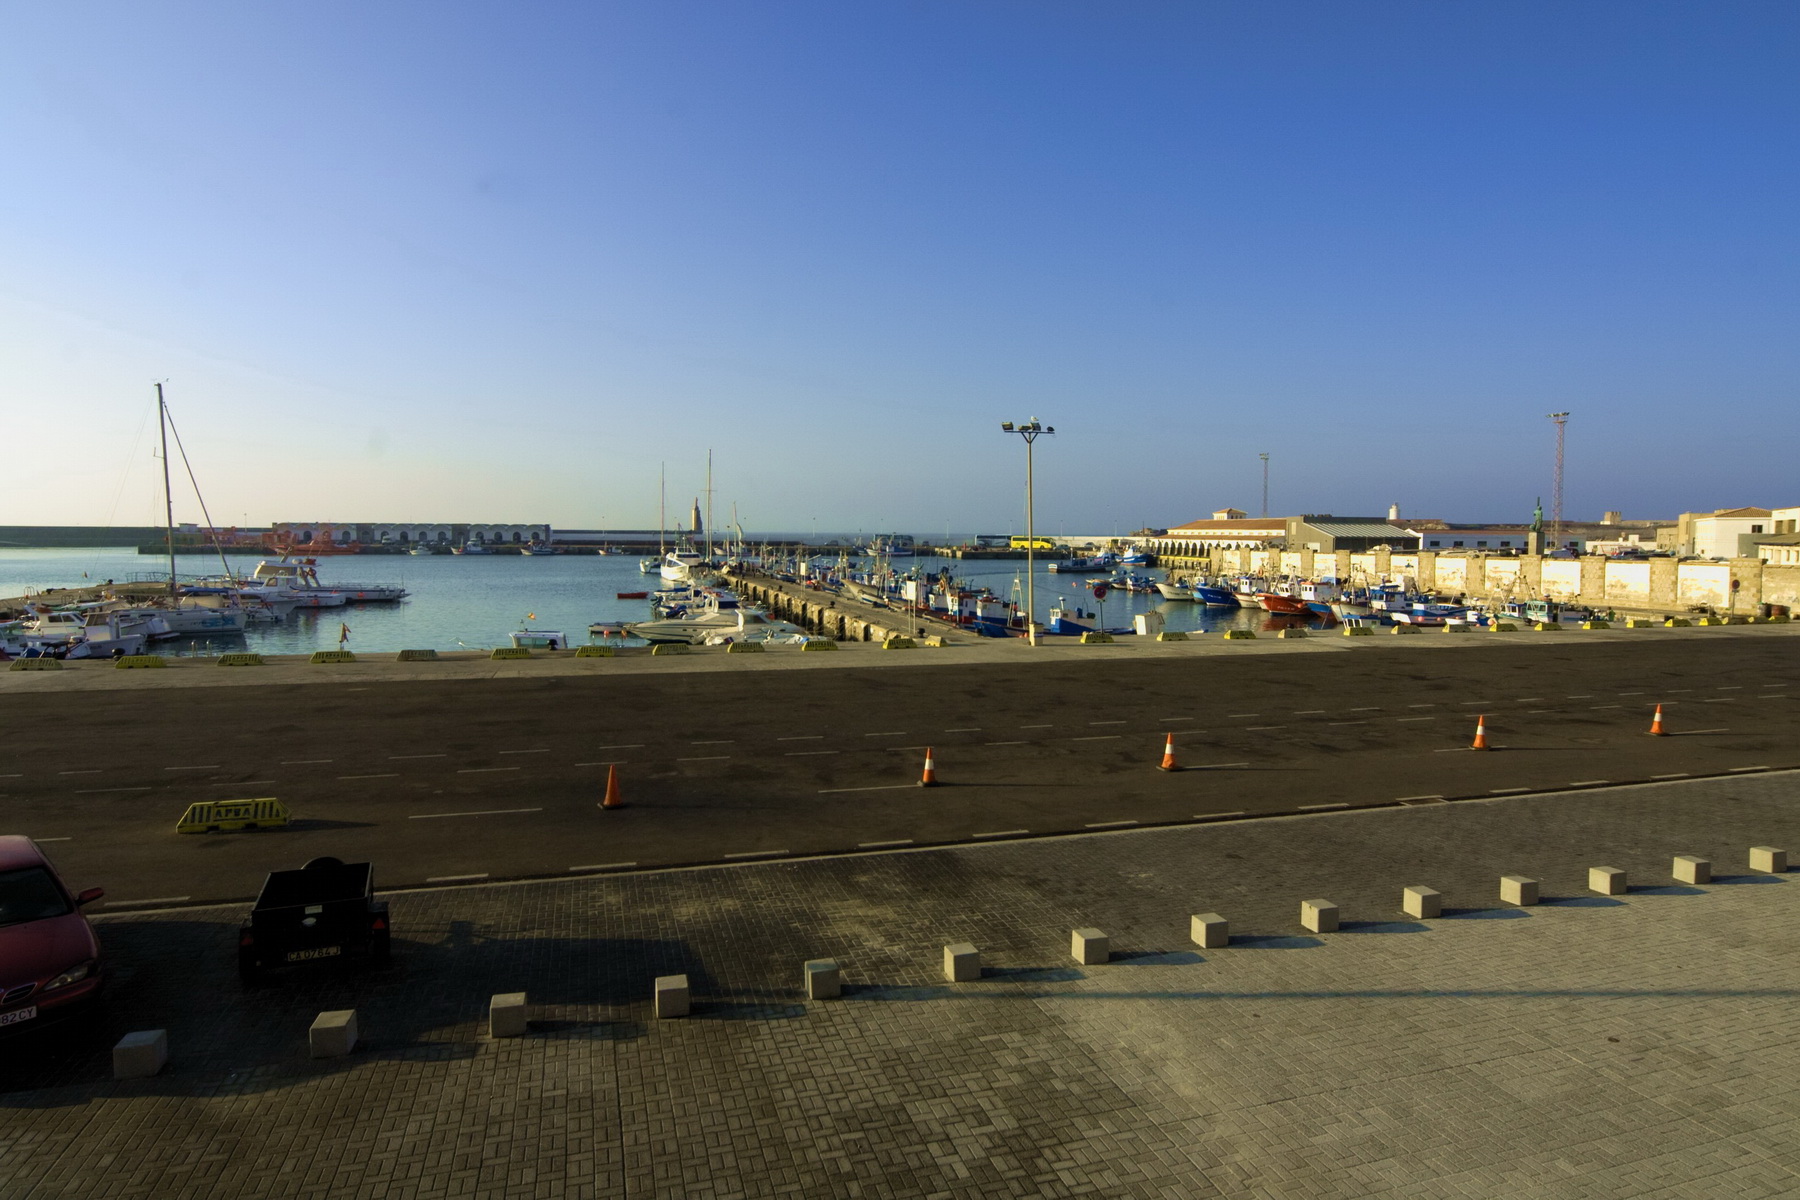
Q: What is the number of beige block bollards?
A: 14